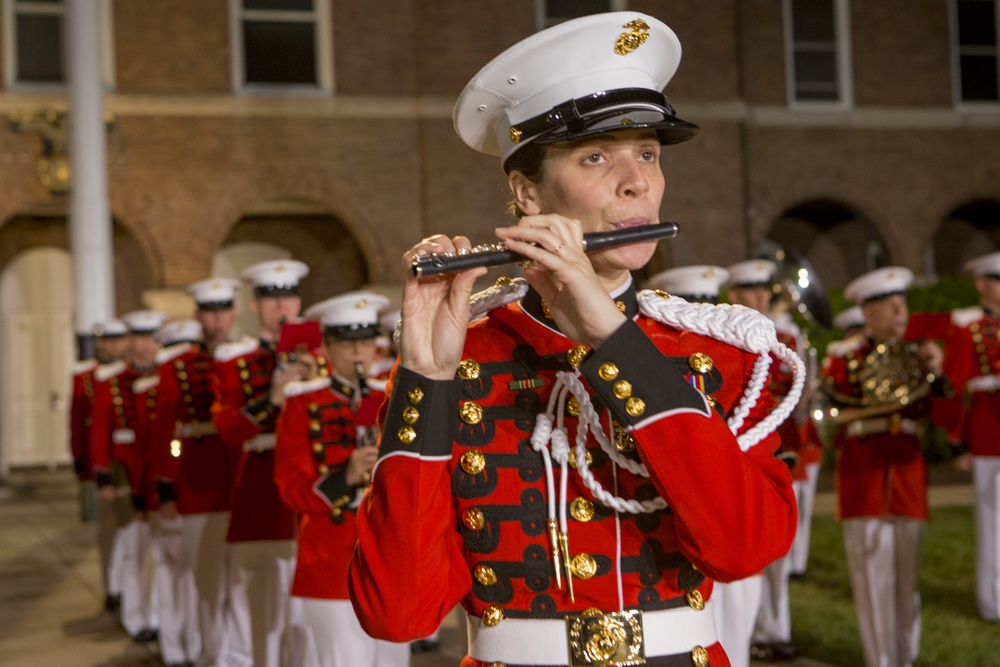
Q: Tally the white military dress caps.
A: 13